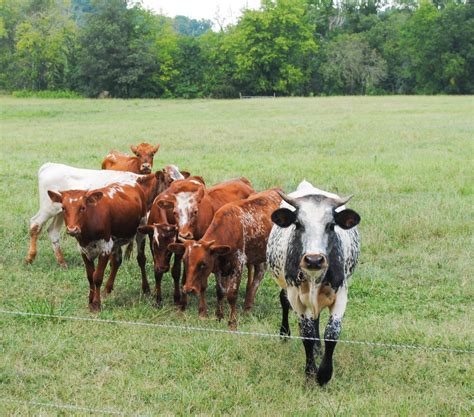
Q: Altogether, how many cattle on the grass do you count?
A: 7